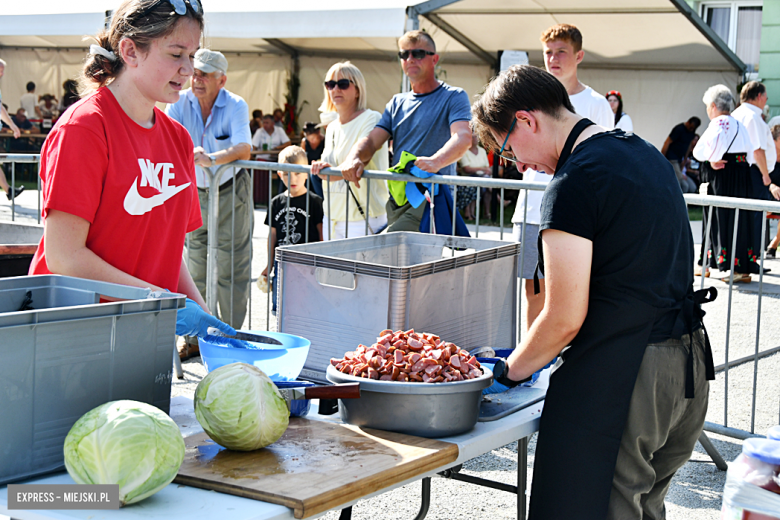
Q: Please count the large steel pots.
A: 1